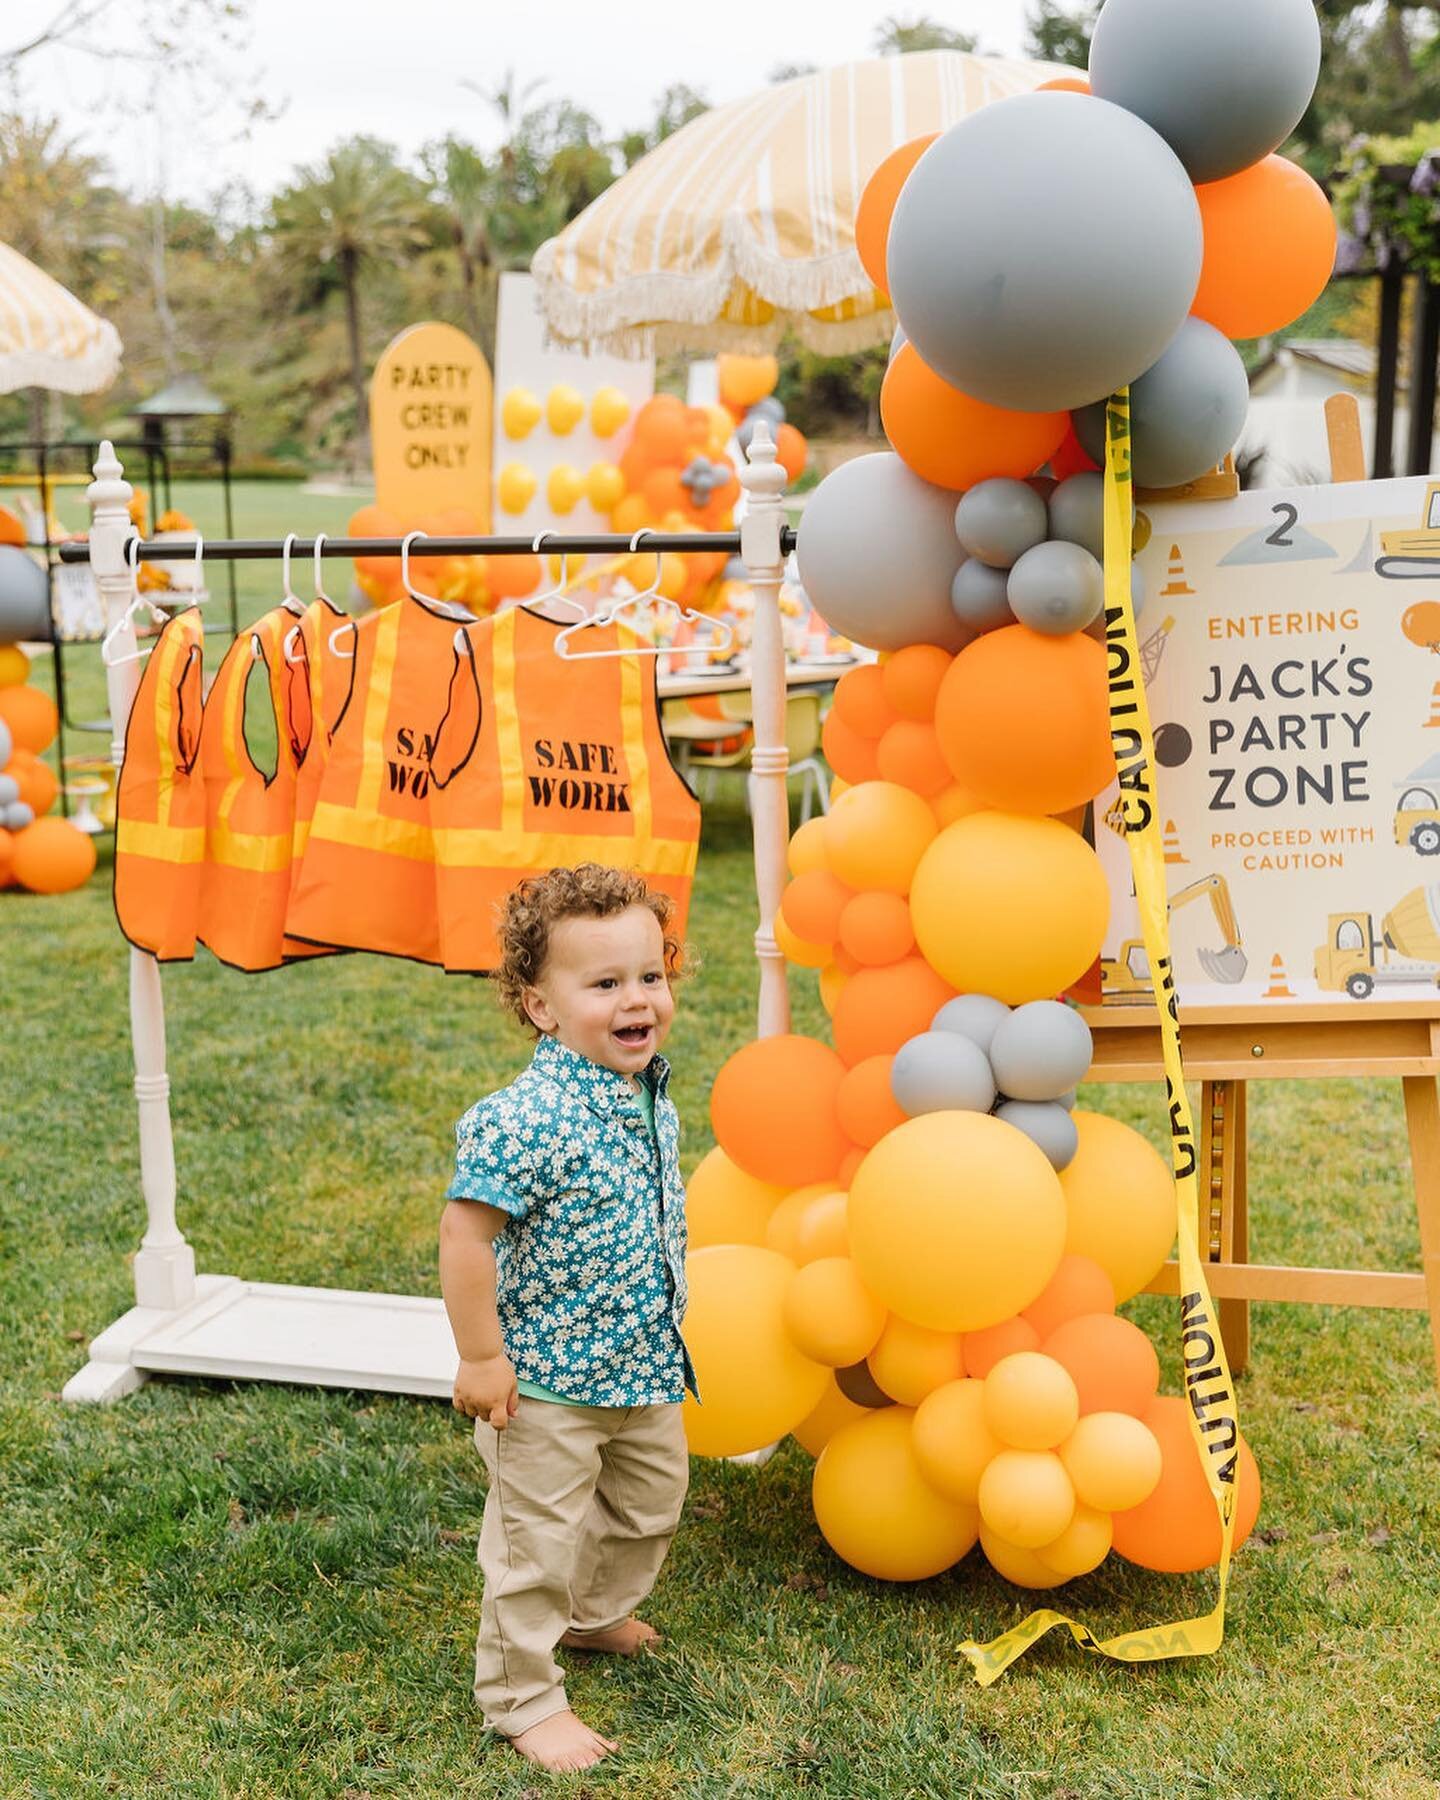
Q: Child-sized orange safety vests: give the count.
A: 5